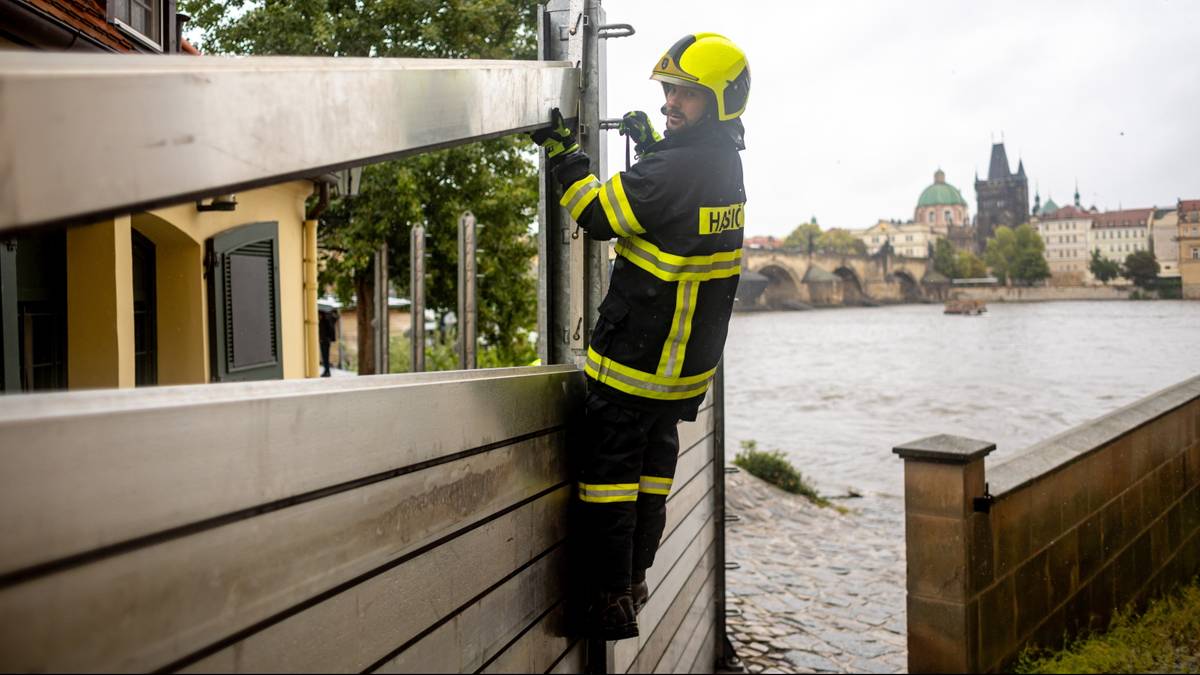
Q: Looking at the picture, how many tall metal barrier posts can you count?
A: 4